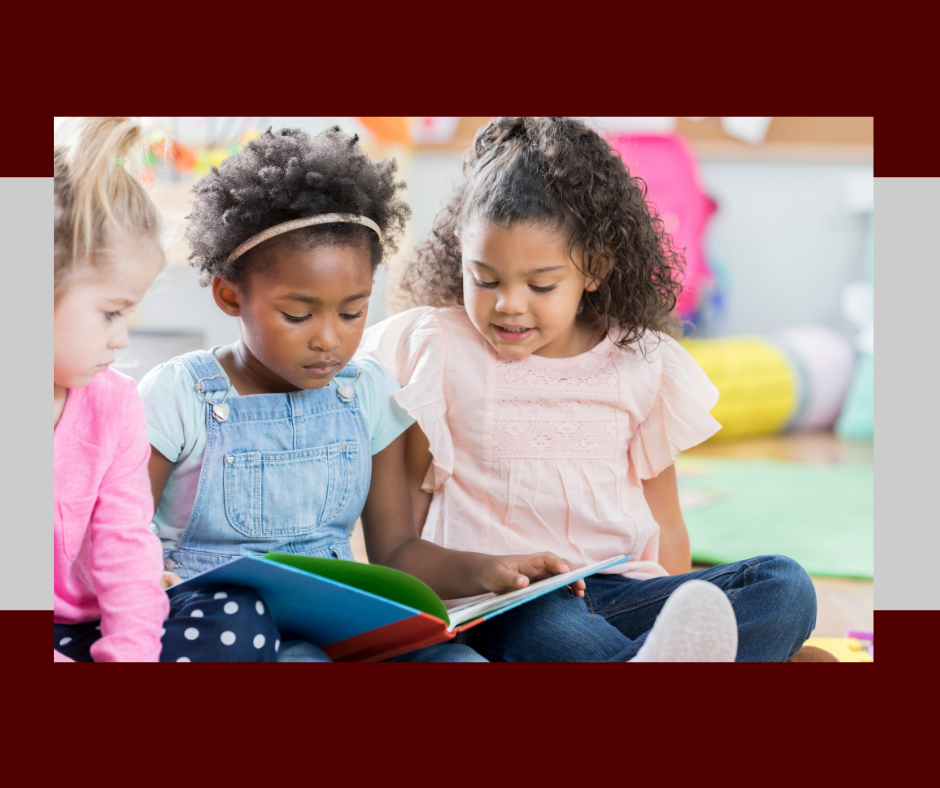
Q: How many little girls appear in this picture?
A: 3